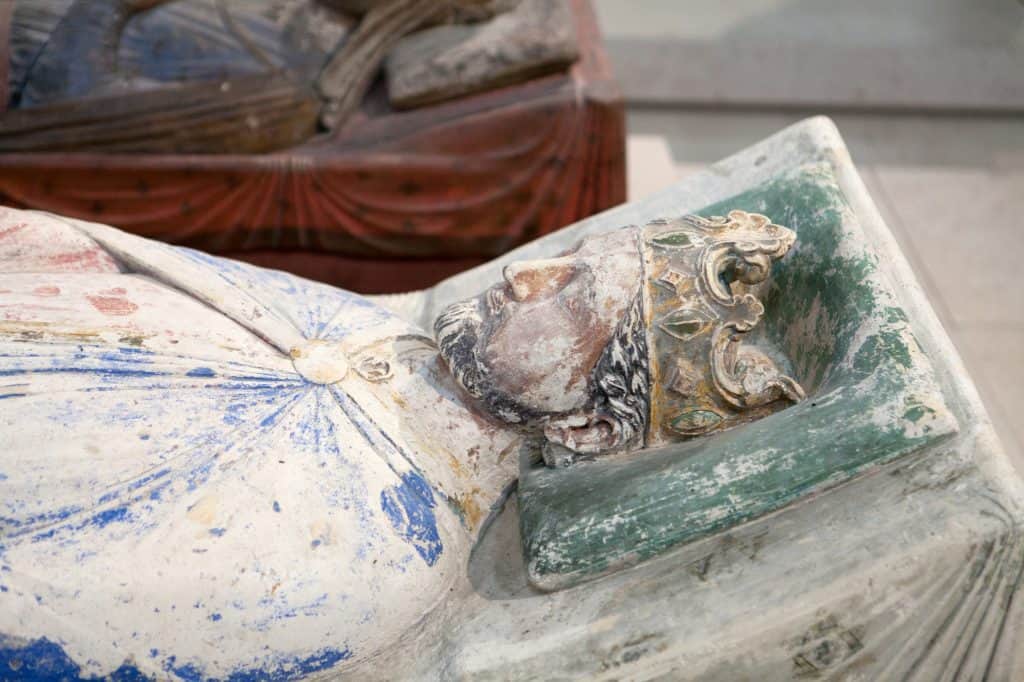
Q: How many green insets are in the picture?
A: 3